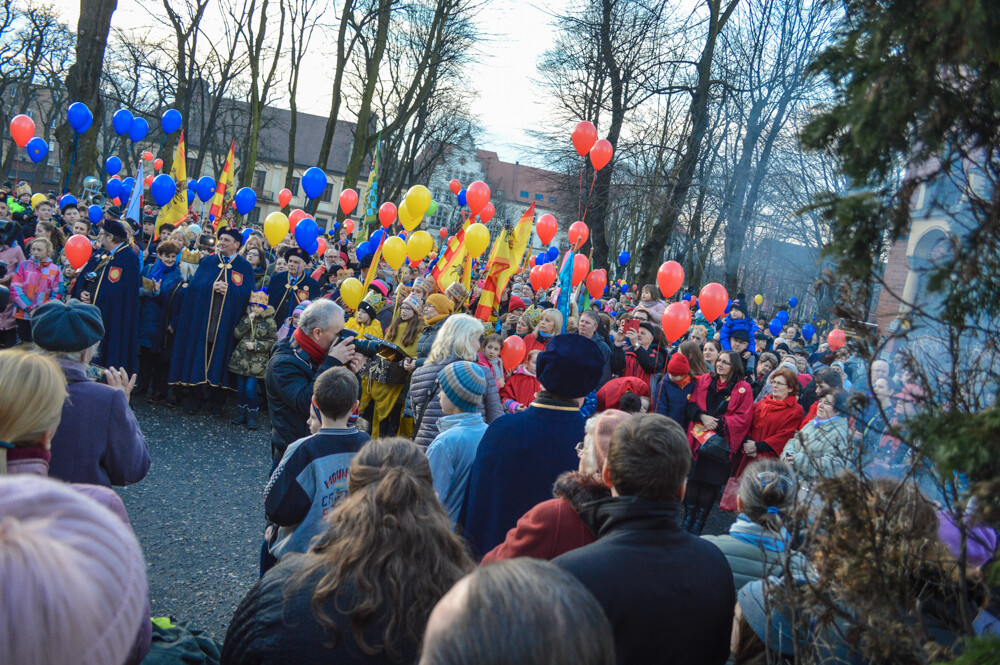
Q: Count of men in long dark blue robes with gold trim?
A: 4